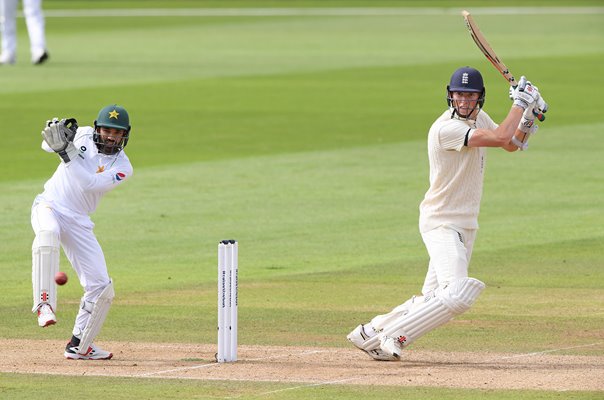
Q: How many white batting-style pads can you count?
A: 4